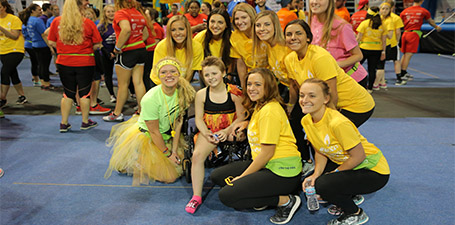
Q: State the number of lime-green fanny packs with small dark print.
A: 1